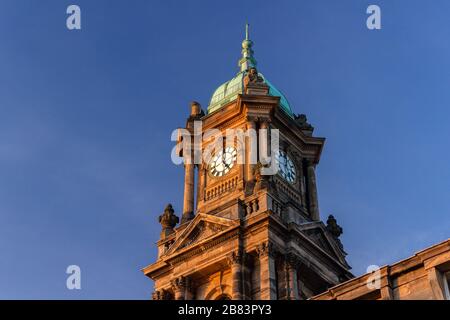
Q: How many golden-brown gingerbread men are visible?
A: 0